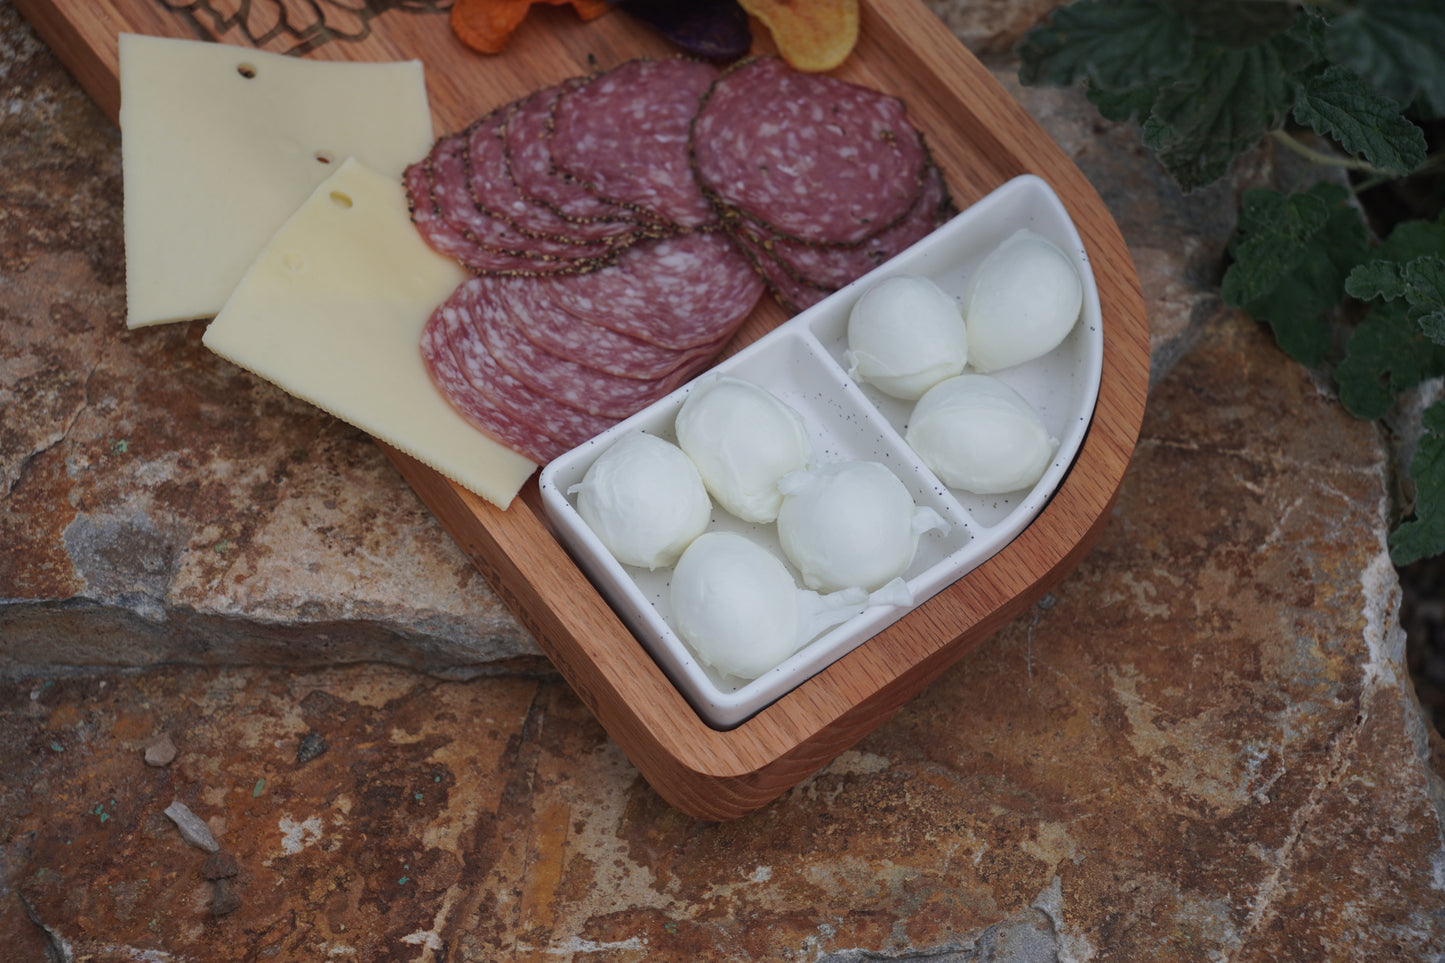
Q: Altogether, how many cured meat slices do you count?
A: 13